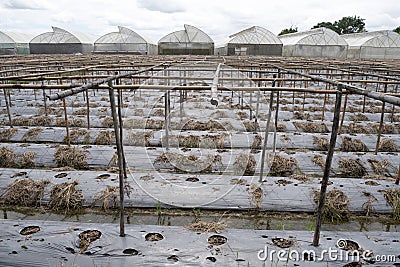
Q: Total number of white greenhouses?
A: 7